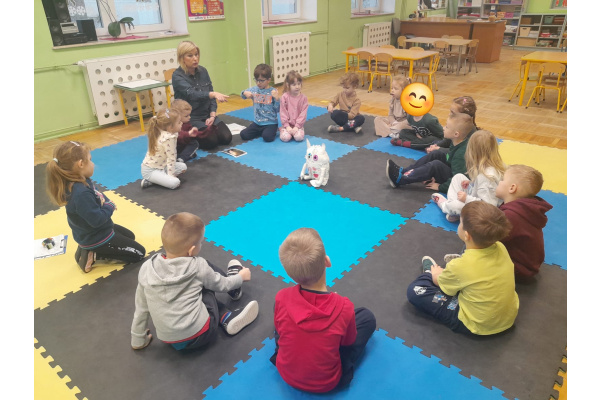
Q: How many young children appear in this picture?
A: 15